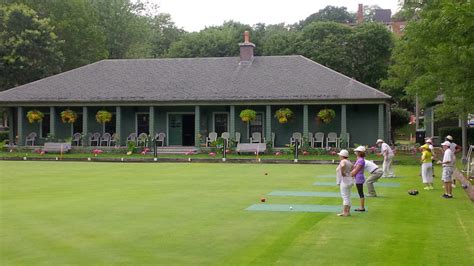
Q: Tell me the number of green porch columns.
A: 11